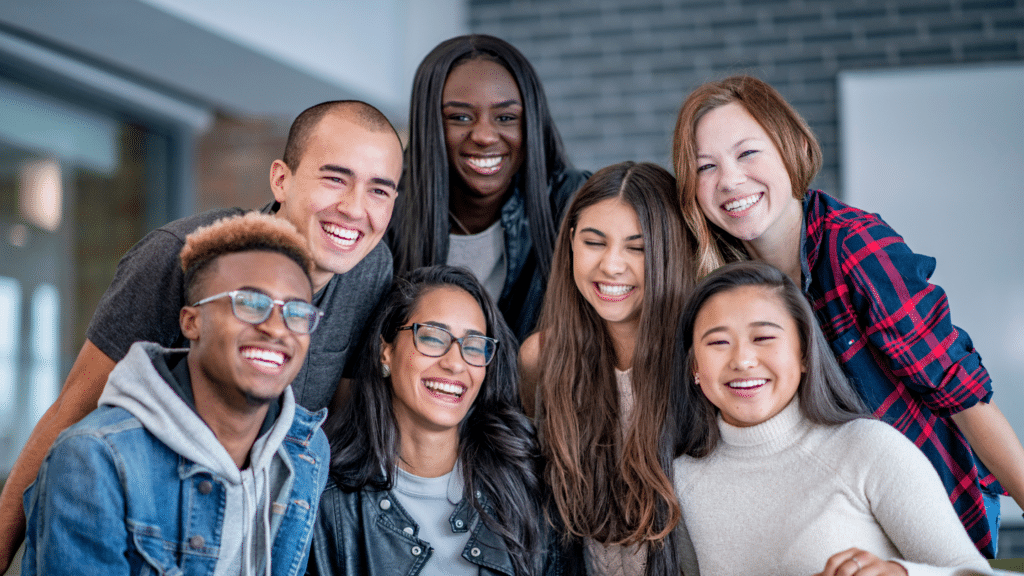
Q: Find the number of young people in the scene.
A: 7